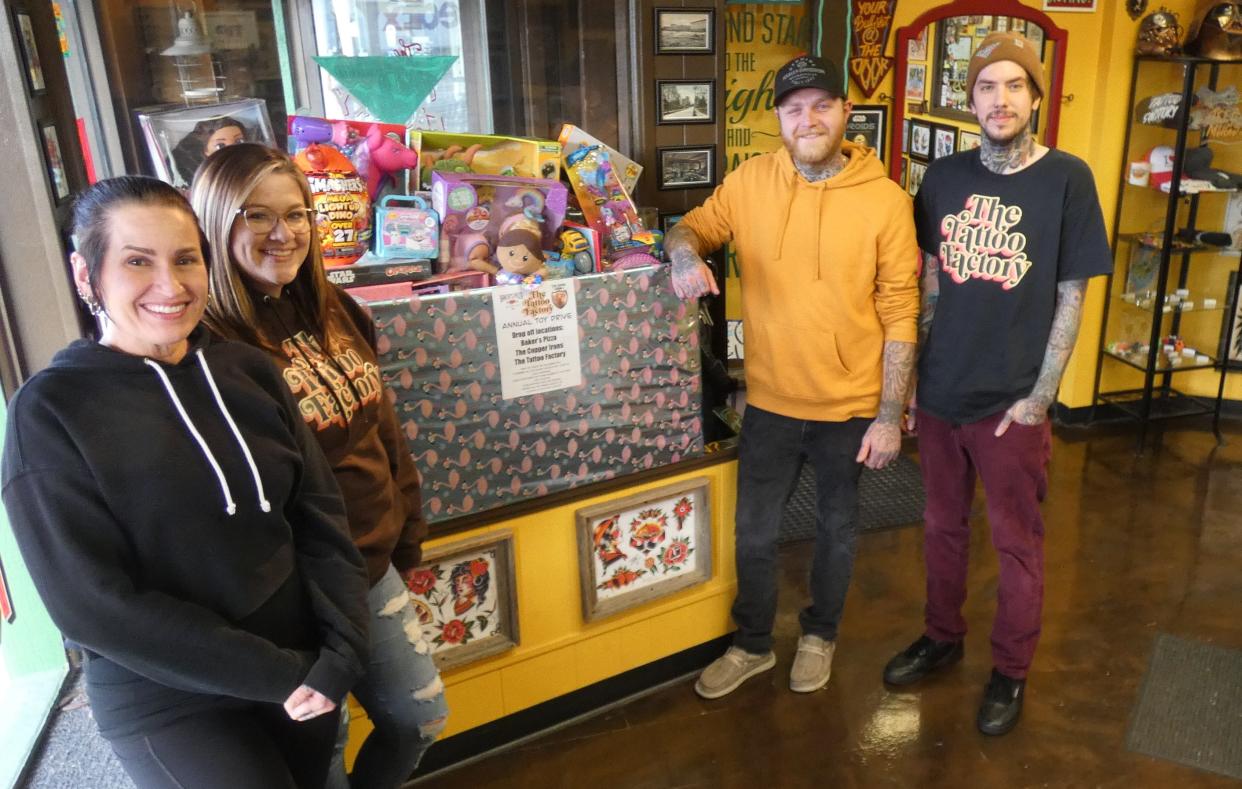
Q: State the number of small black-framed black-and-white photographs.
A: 3